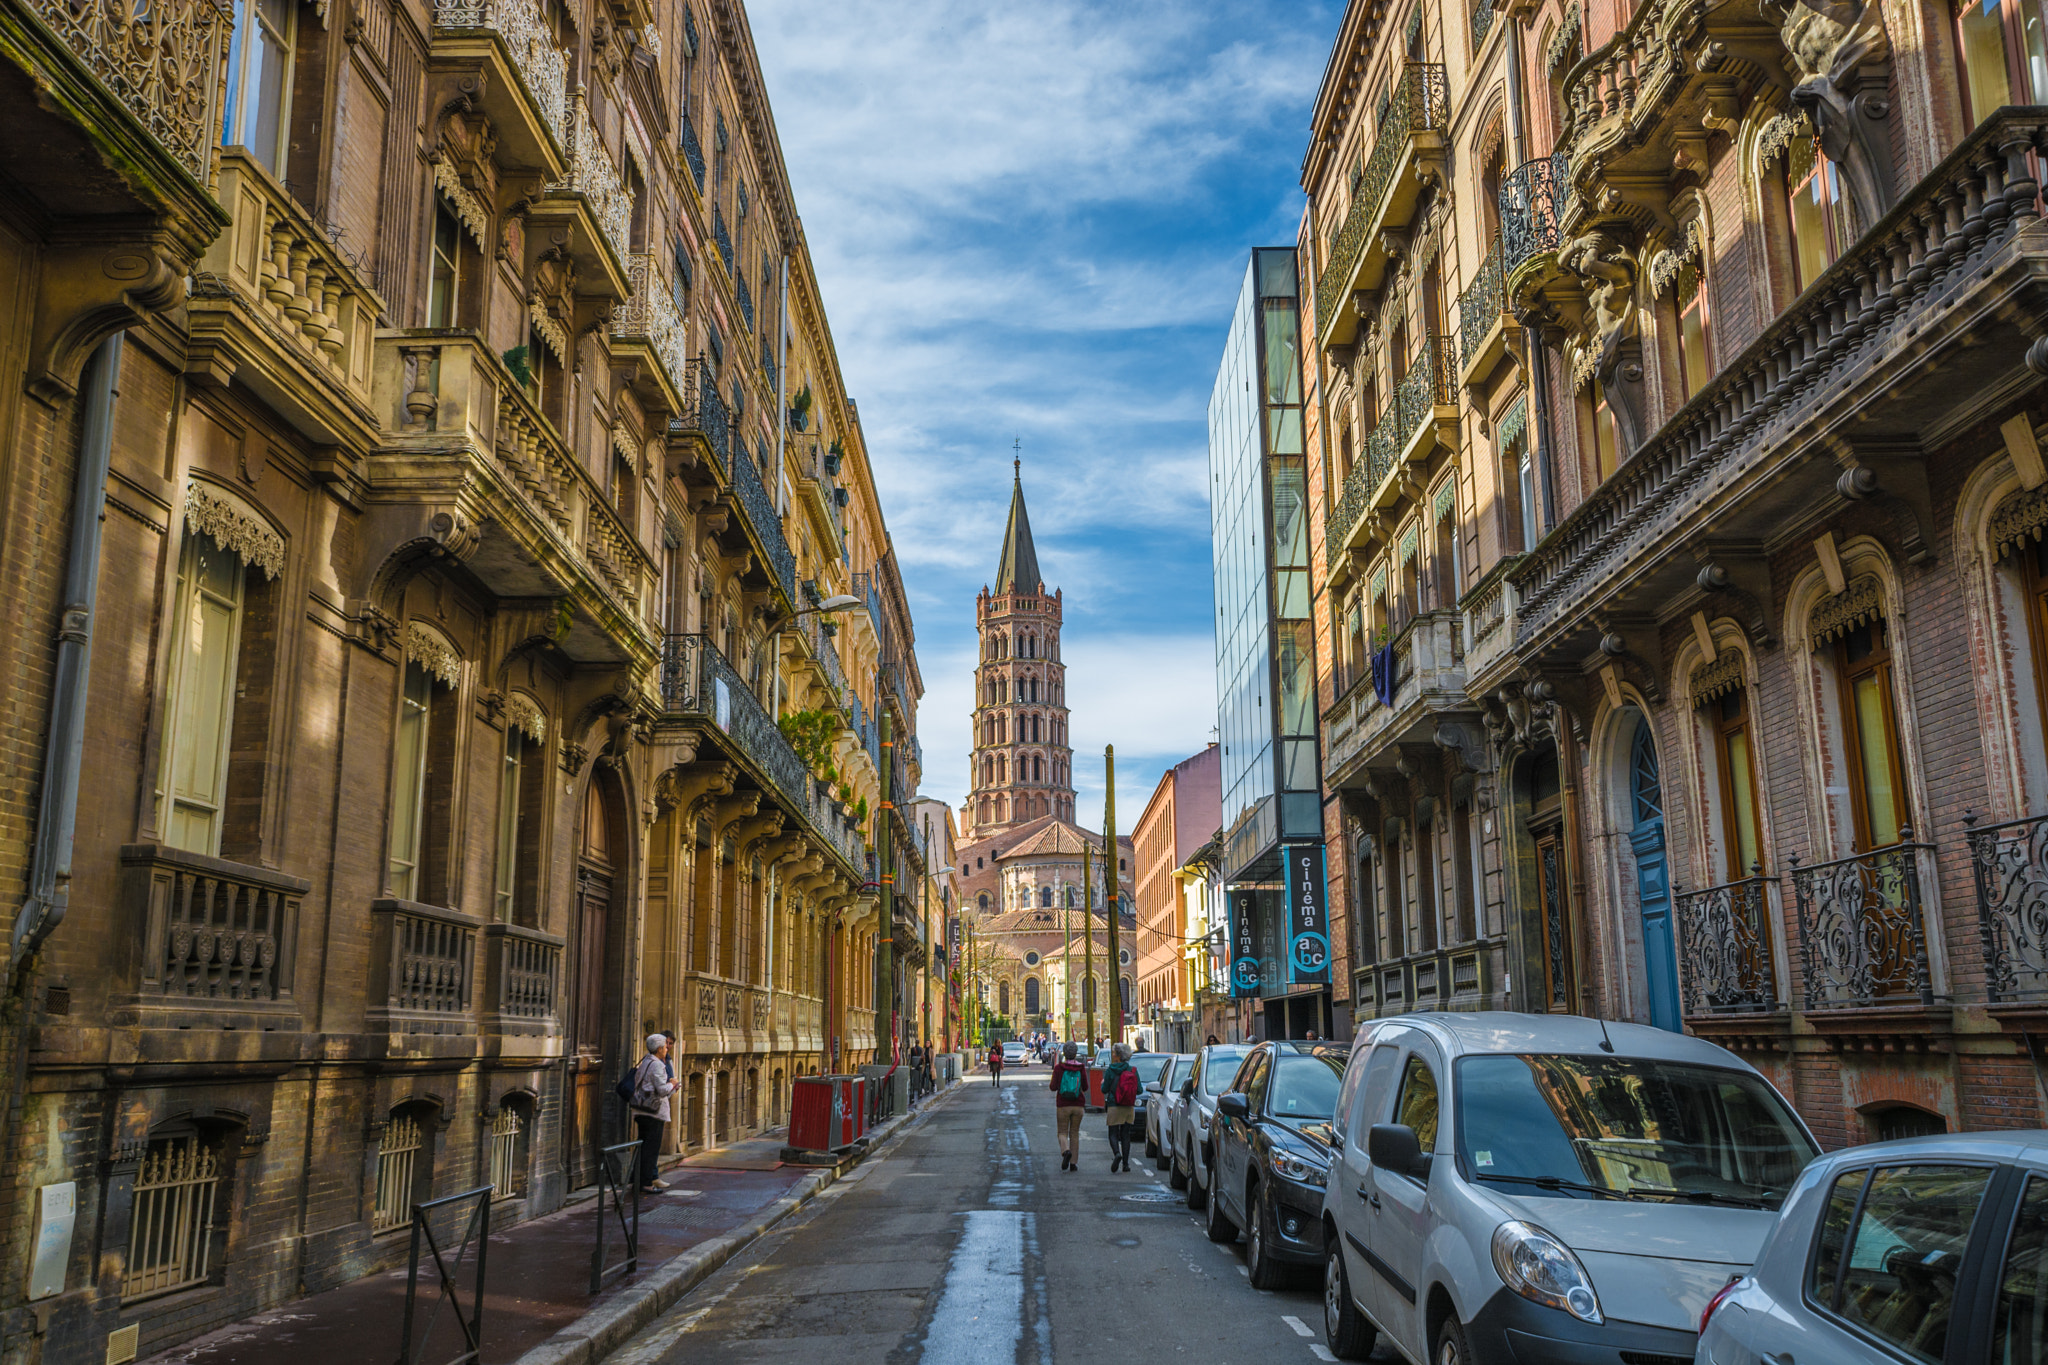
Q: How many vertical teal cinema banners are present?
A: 2